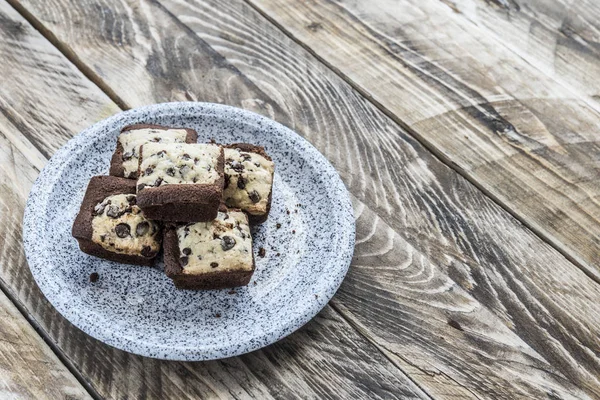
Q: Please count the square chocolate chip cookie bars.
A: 5